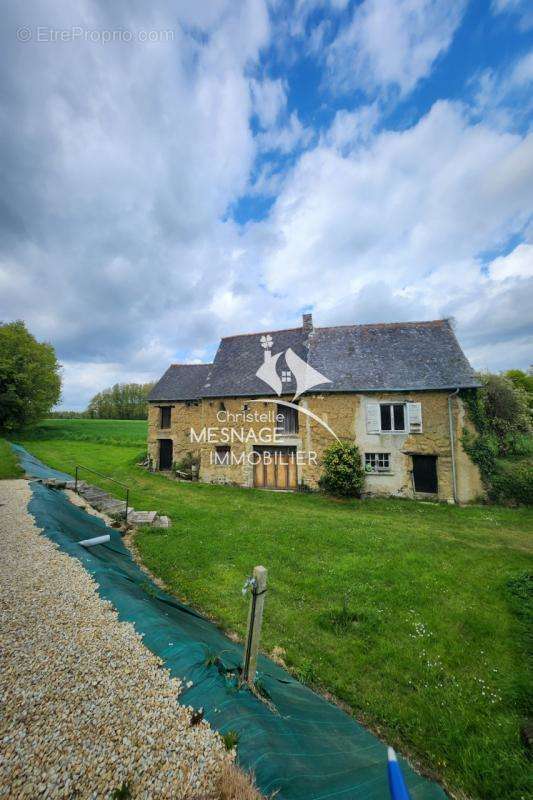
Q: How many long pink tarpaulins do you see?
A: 0